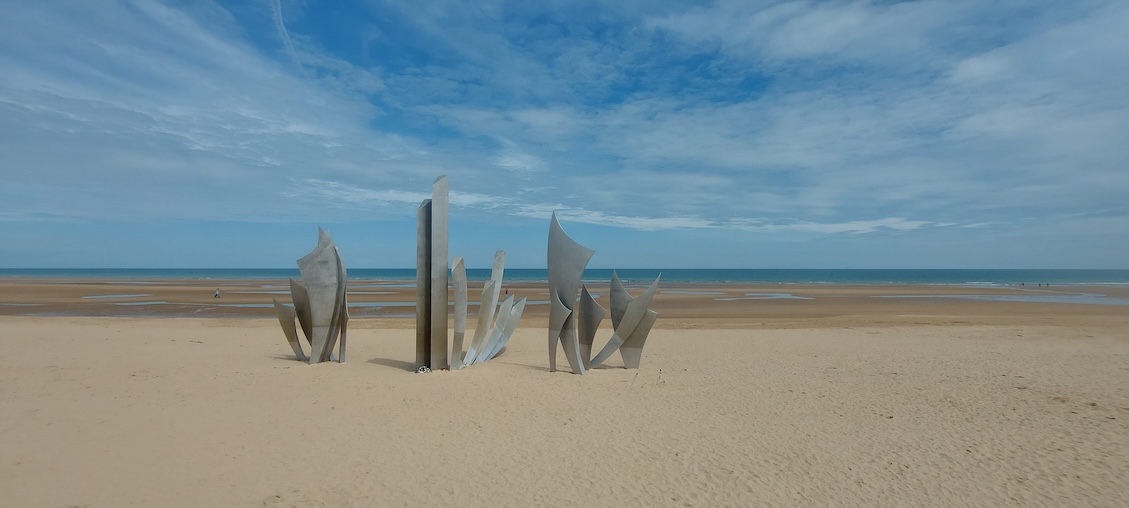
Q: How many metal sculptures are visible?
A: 3